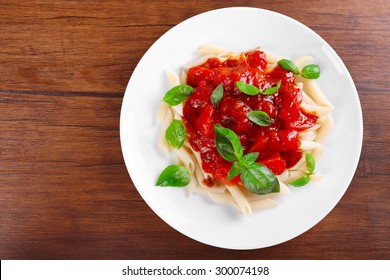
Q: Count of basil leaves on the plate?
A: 15